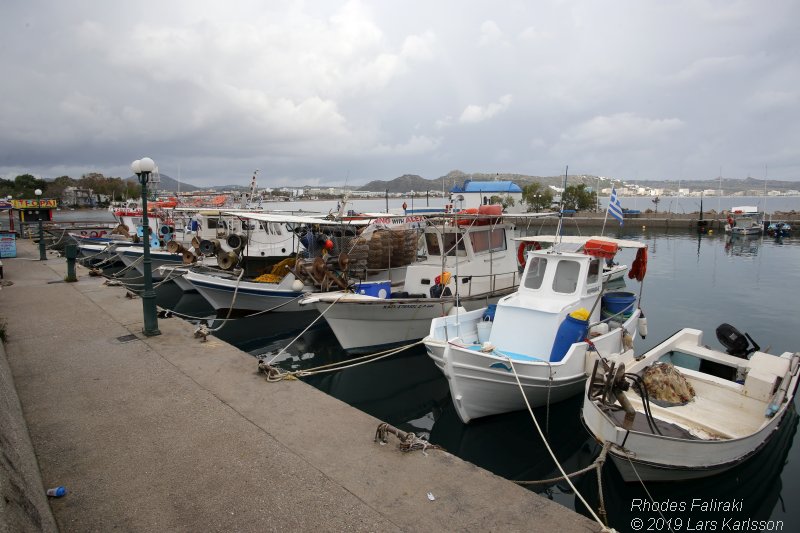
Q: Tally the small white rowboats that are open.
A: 1